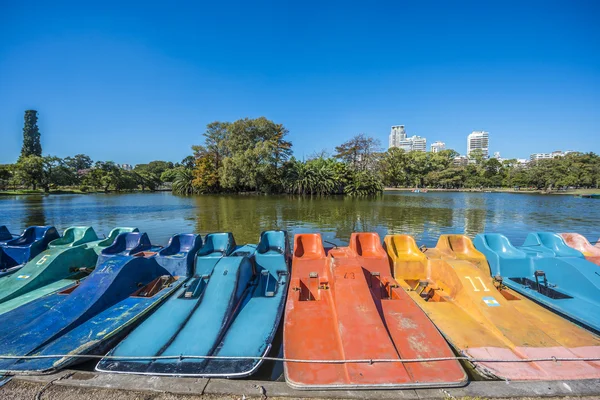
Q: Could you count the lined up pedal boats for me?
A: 8